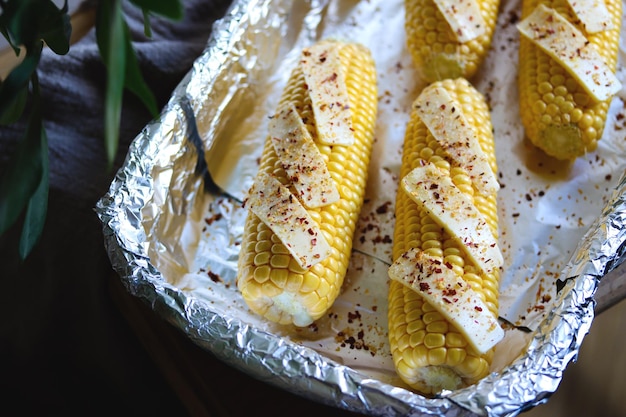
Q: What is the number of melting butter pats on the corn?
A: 9